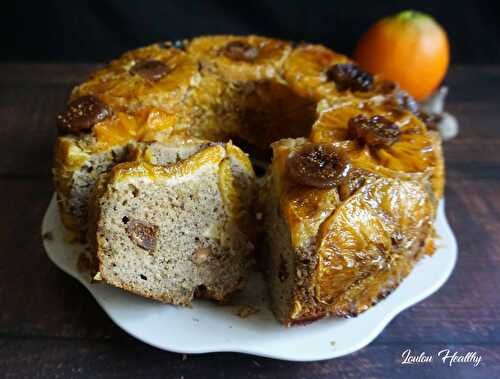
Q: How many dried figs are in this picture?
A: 6